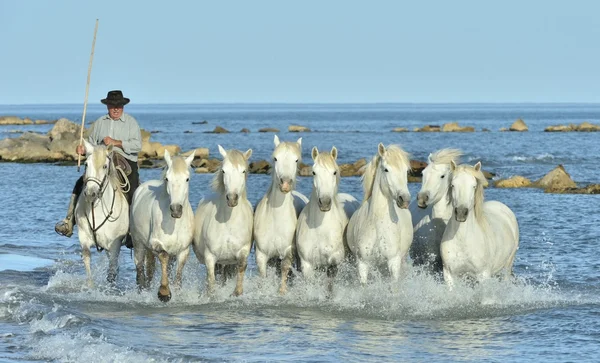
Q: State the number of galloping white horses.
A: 8